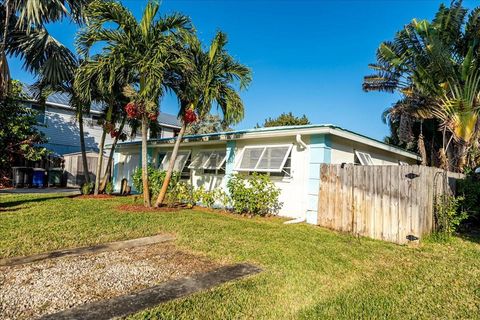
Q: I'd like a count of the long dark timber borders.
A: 2